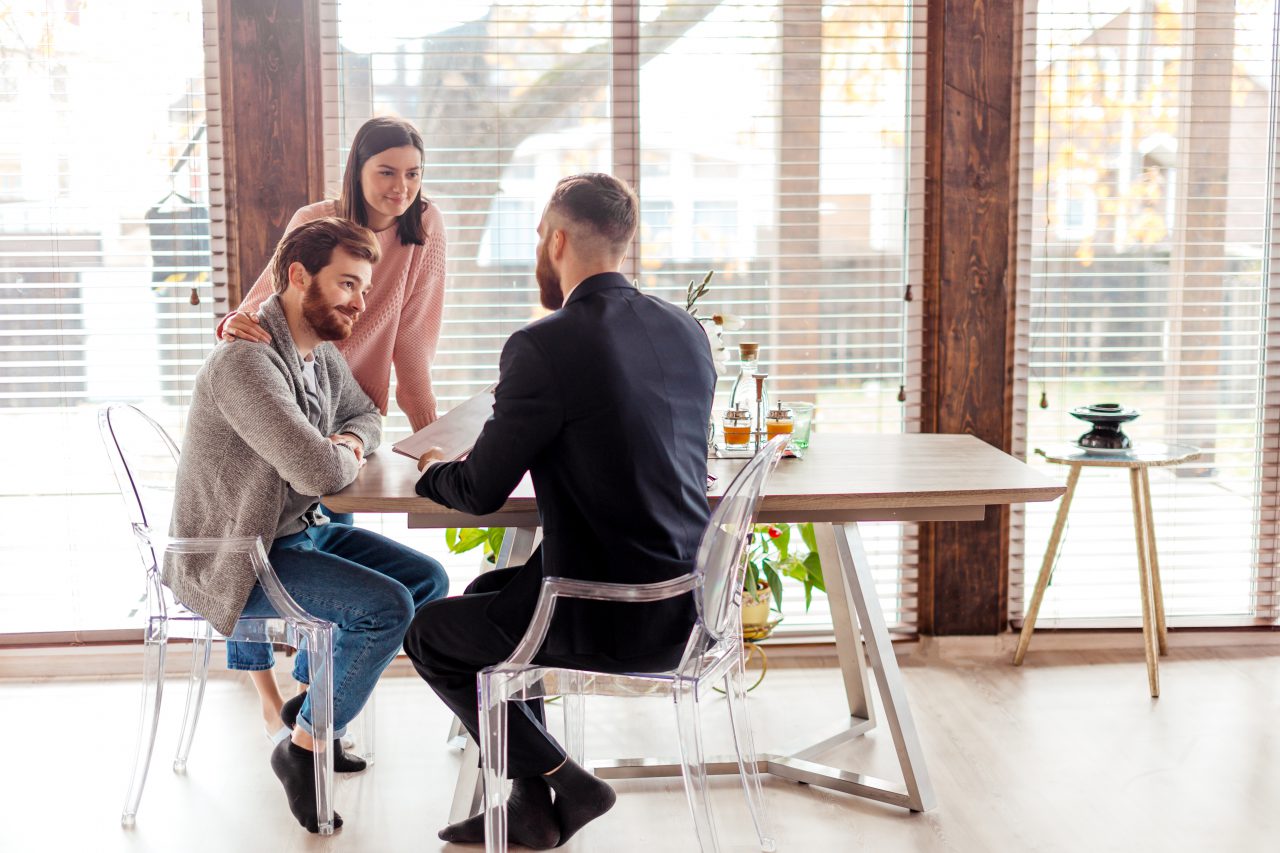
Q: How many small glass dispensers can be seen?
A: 2